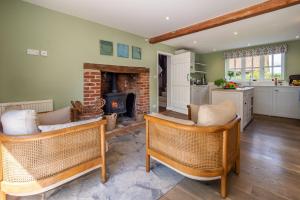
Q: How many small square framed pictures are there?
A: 3